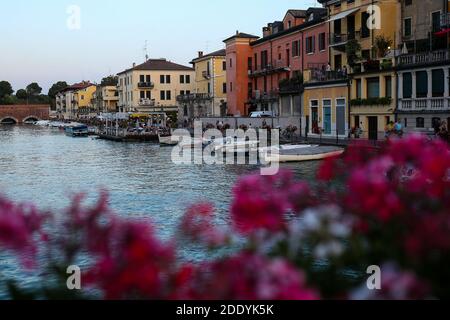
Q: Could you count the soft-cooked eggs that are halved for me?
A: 0